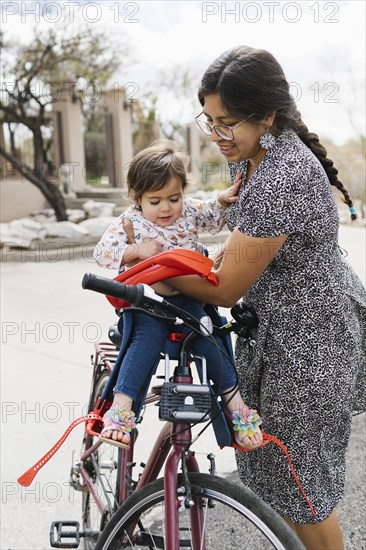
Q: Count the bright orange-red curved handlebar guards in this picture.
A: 1